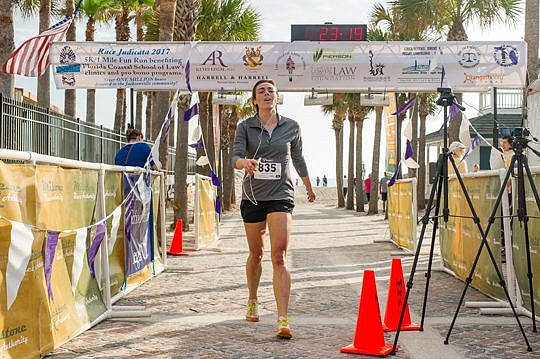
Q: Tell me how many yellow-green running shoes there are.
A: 2